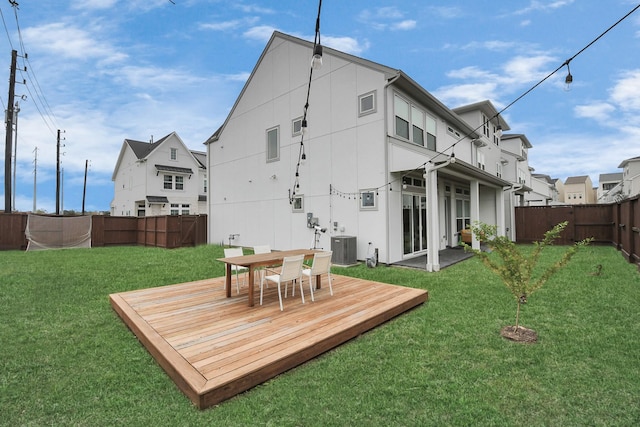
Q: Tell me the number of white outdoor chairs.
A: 4